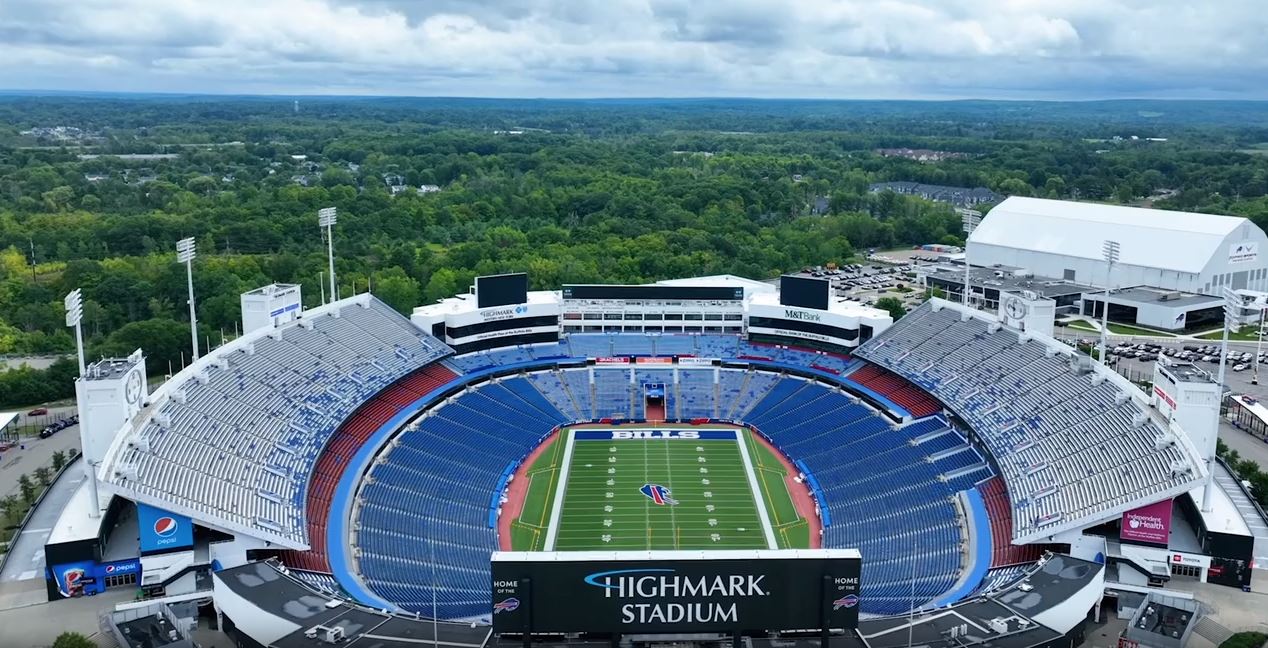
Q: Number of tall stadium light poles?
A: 6